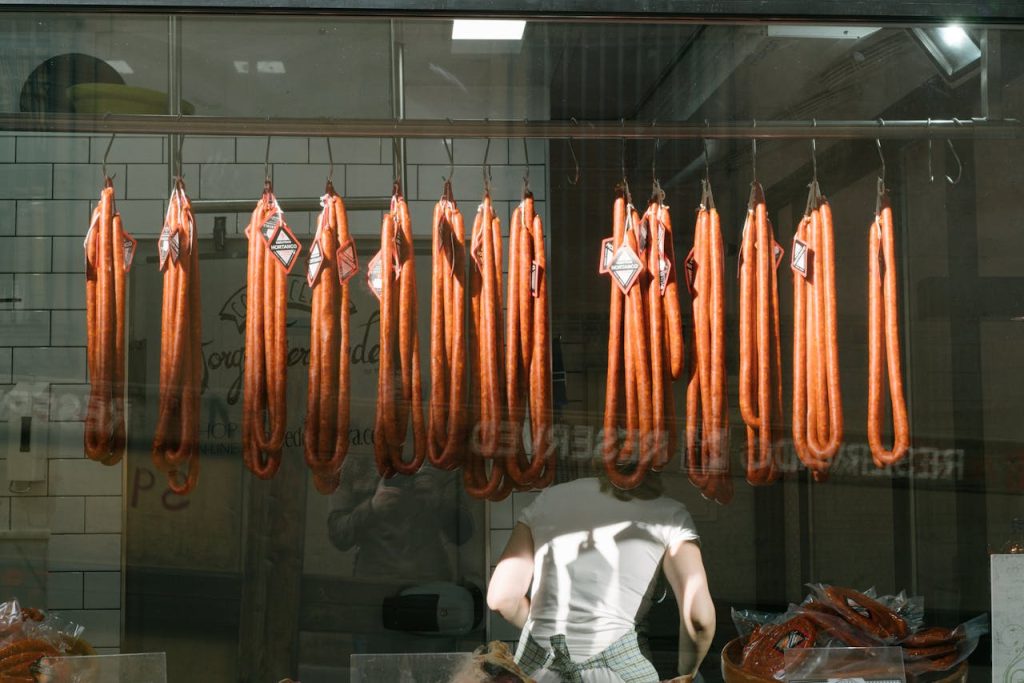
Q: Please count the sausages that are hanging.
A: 14